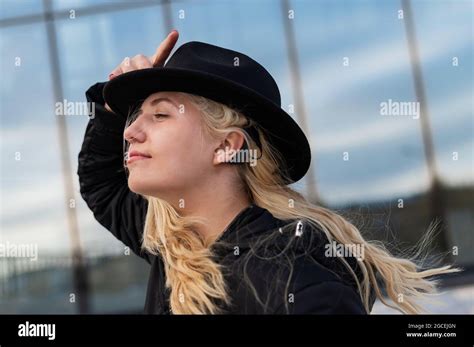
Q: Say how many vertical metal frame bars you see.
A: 4